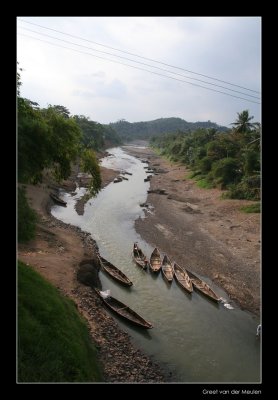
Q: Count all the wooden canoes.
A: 8